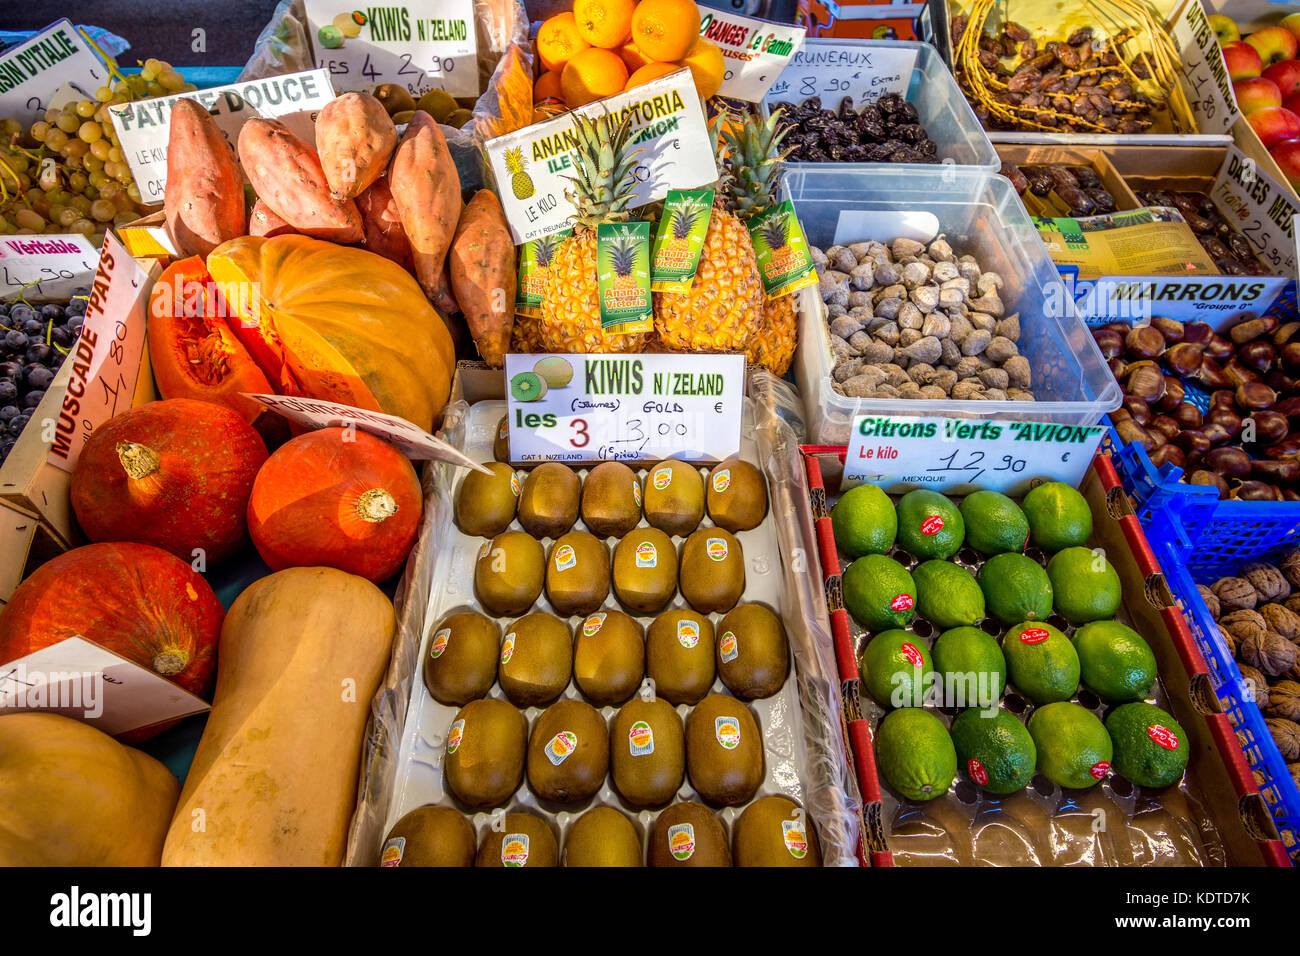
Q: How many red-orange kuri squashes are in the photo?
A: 3